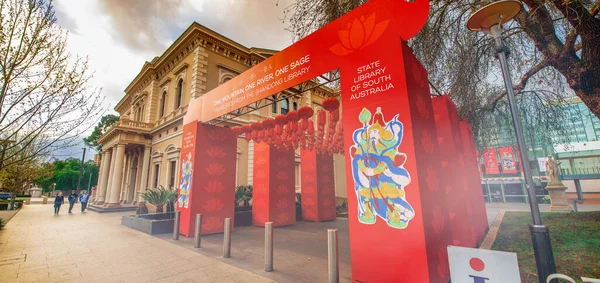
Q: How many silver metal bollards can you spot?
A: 5